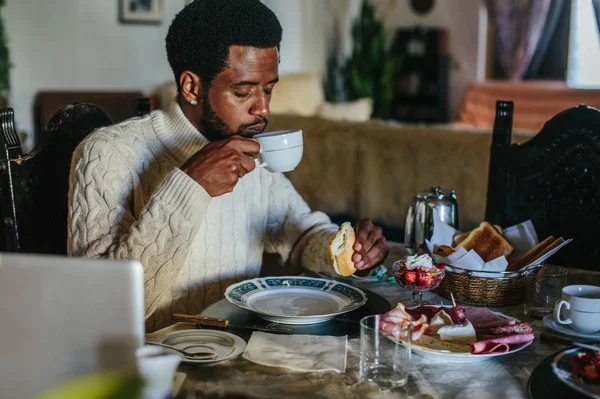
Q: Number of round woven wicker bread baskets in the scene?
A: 1